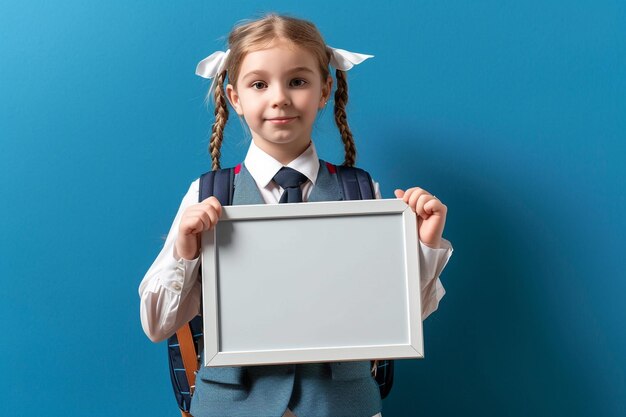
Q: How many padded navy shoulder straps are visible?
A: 2